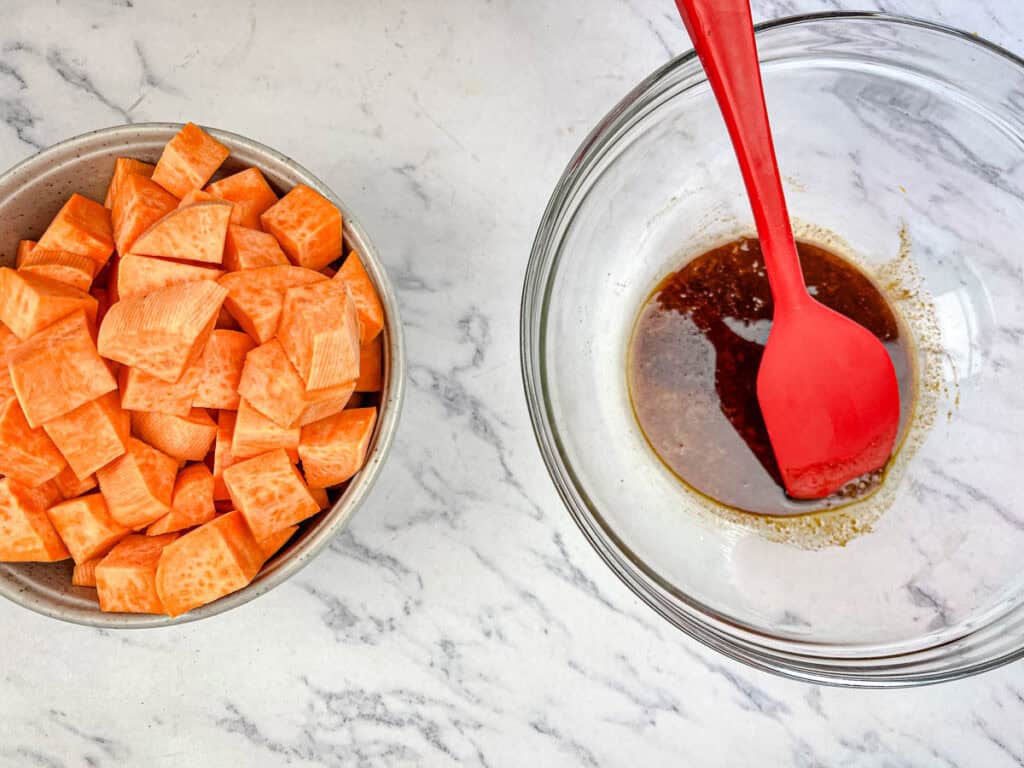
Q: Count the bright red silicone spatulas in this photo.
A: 1